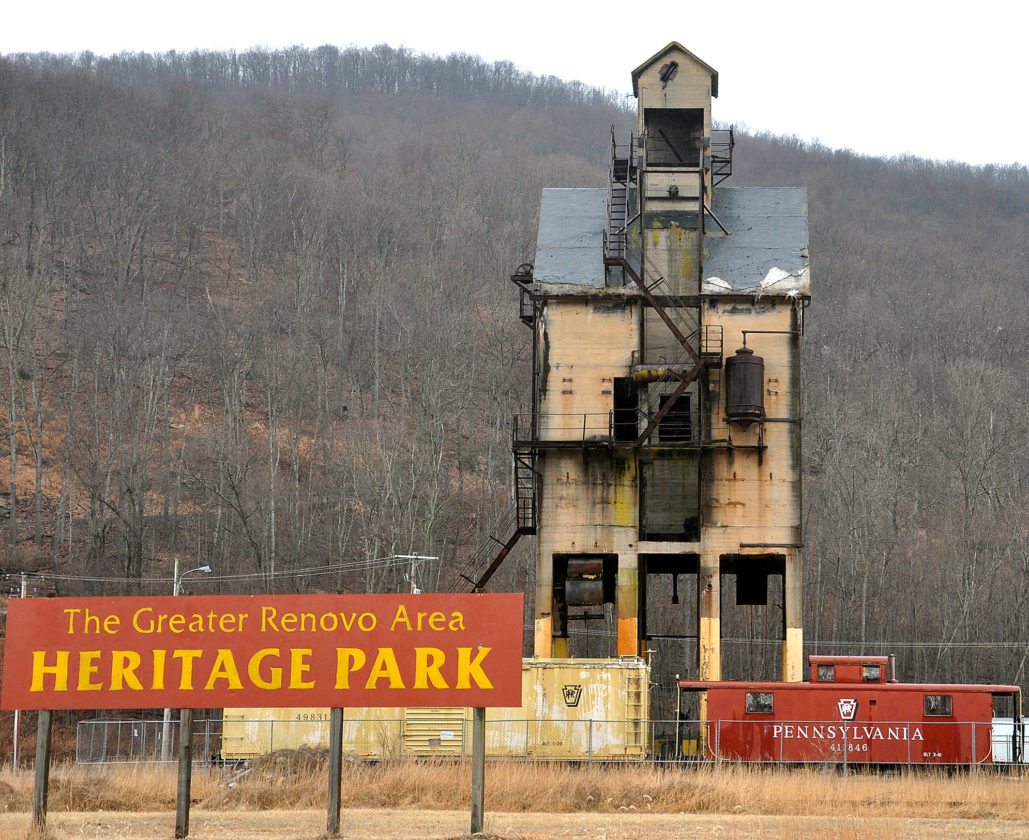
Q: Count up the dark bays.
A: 3